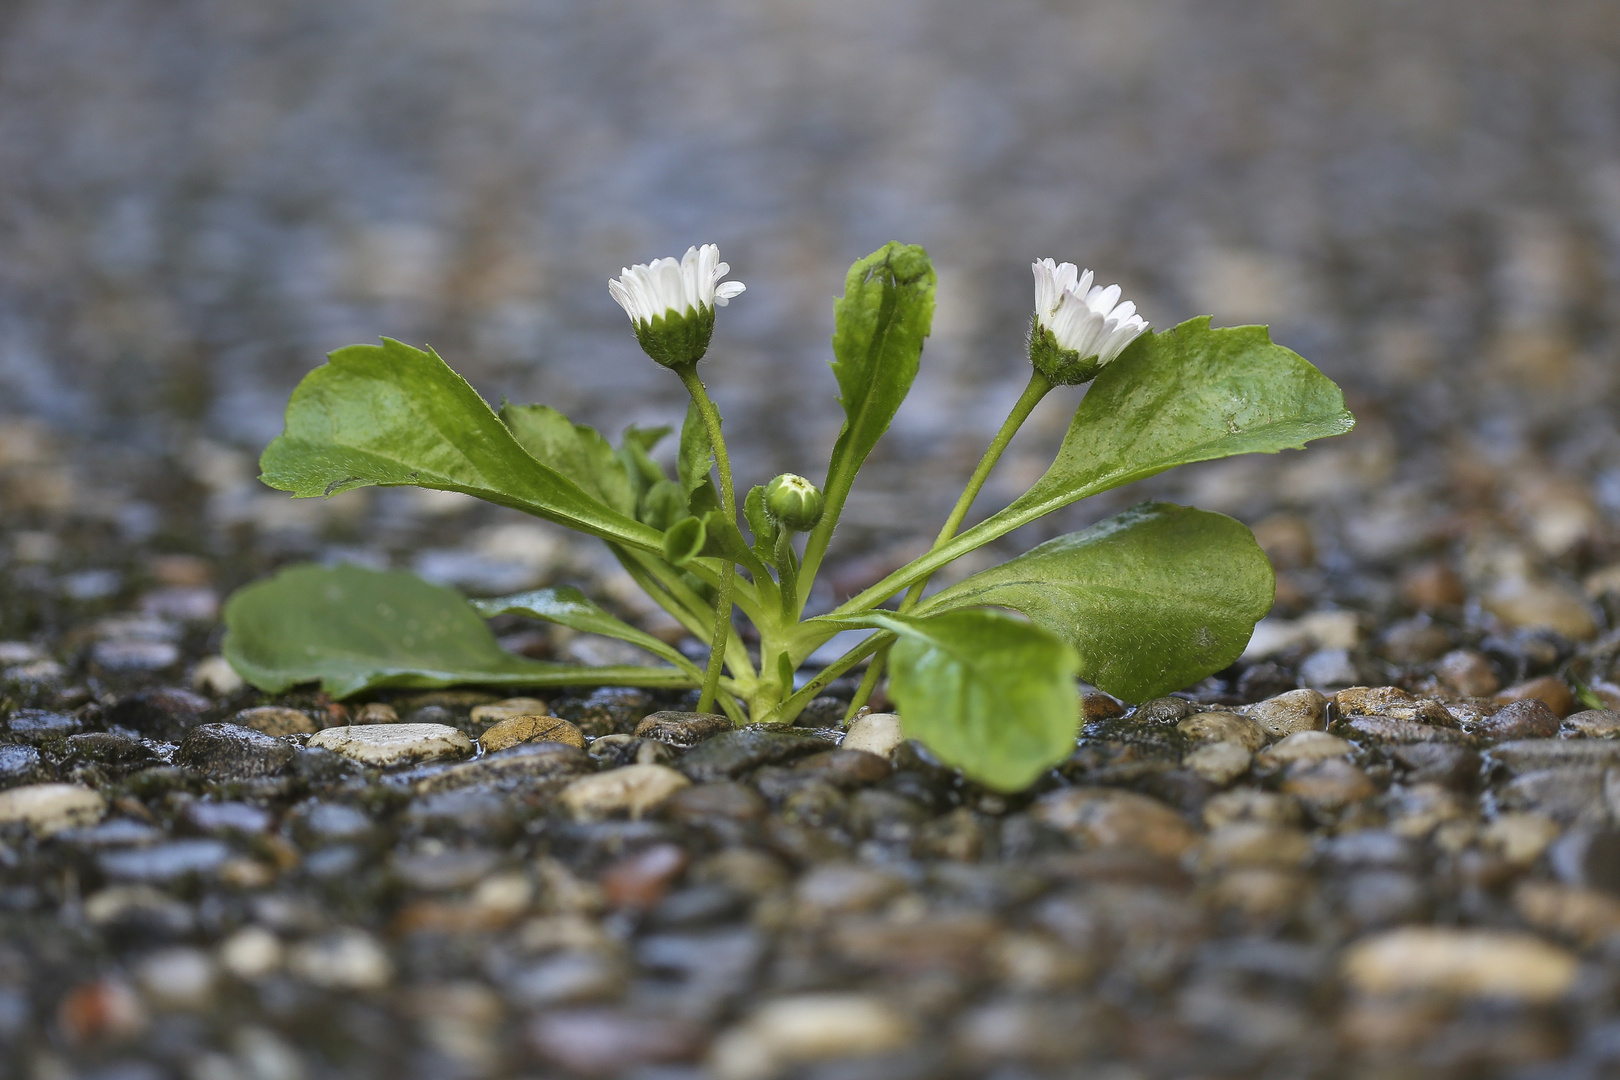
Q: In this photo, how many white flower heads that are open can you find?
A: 2